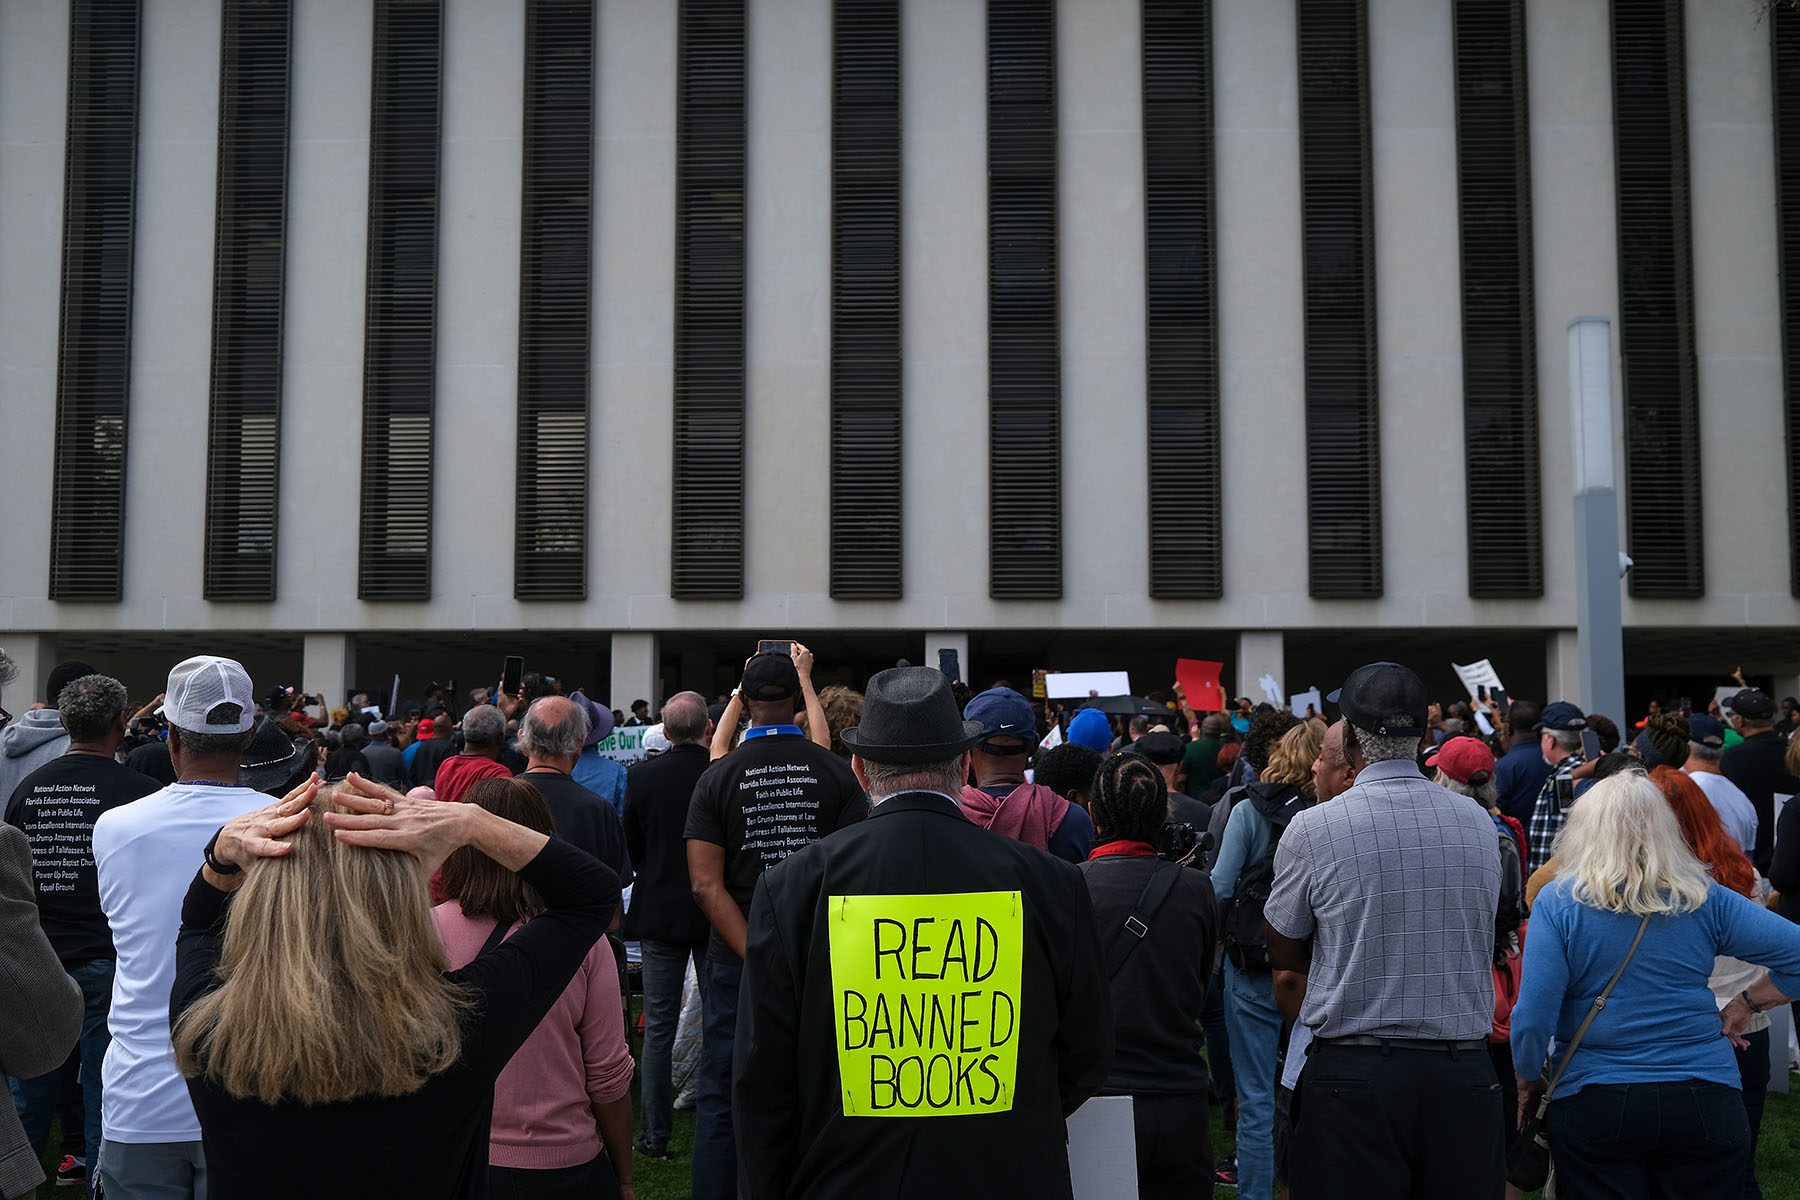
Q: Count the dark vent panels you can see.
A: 12